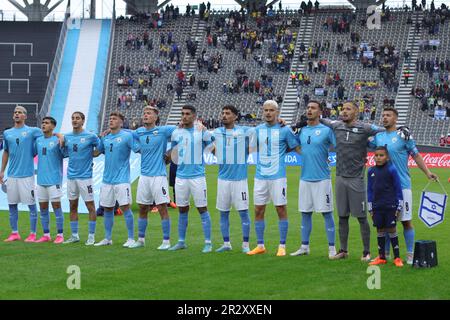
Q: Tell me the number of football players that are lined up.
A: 11